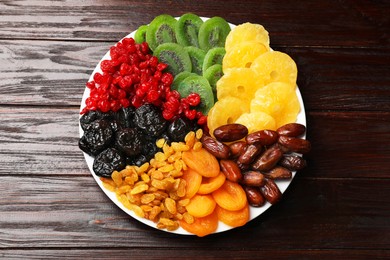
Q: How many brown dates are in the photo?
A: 14